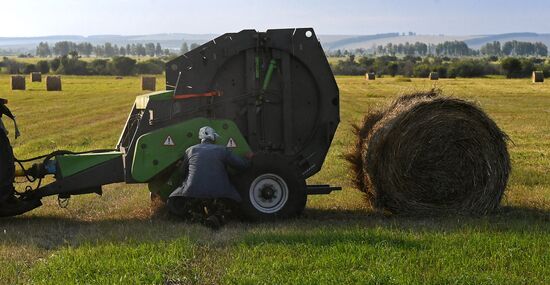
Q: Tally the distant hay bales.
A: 7